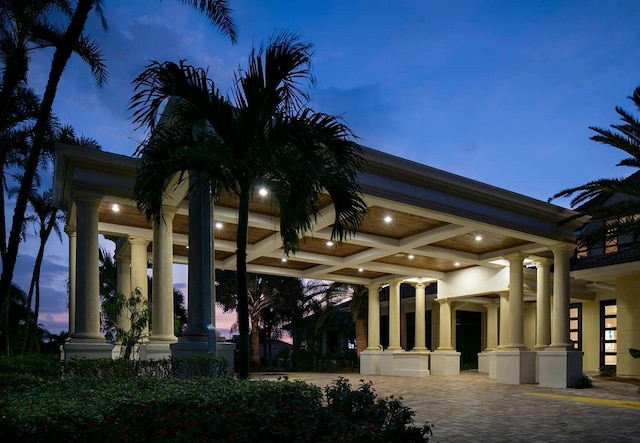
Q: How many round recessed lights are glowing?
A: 11